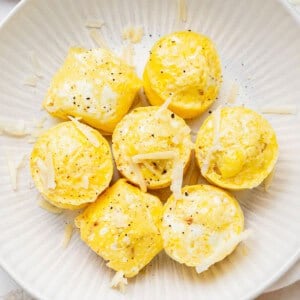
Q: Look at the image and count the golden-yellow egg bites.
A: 7